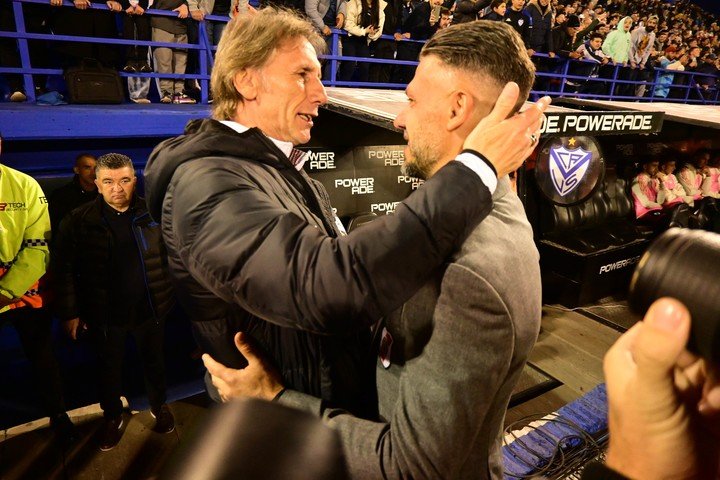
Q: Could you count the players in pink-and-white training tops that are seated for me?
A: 4